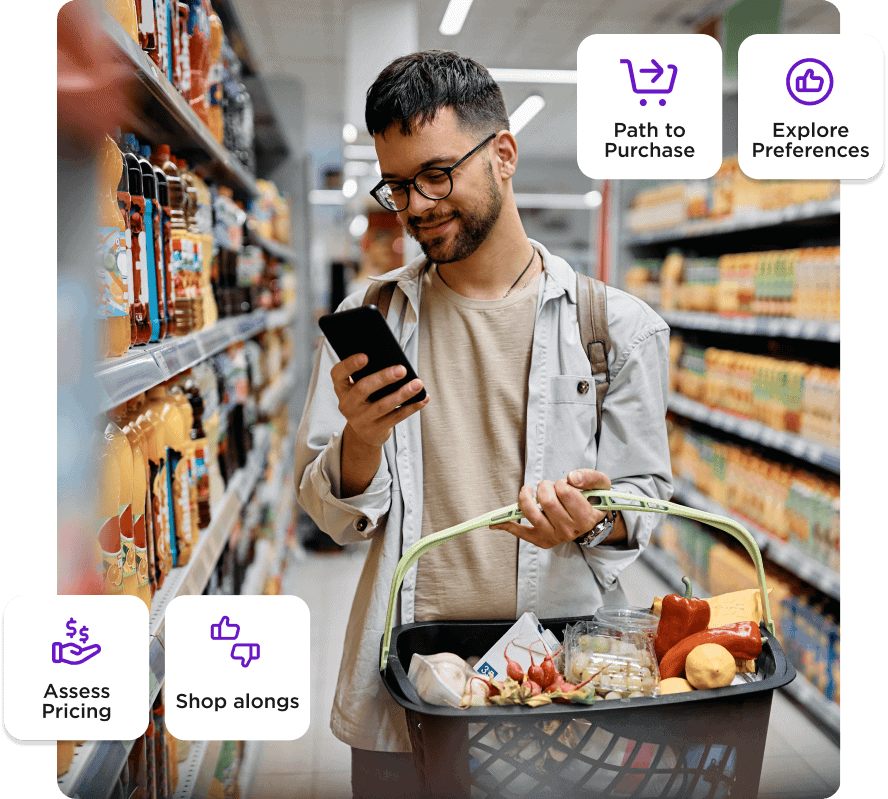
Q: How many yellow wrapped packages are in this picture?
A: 1